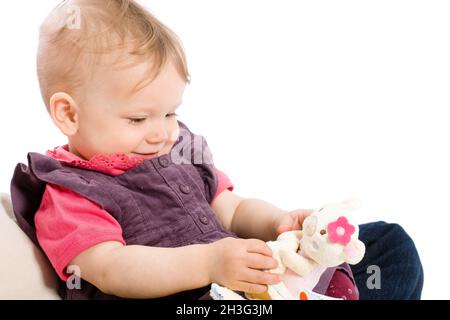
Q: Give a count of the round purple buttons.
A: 3